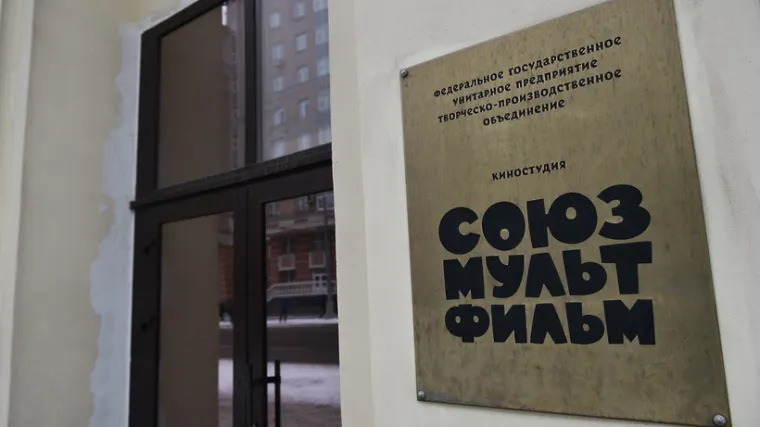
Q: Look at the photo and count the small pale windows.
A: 15